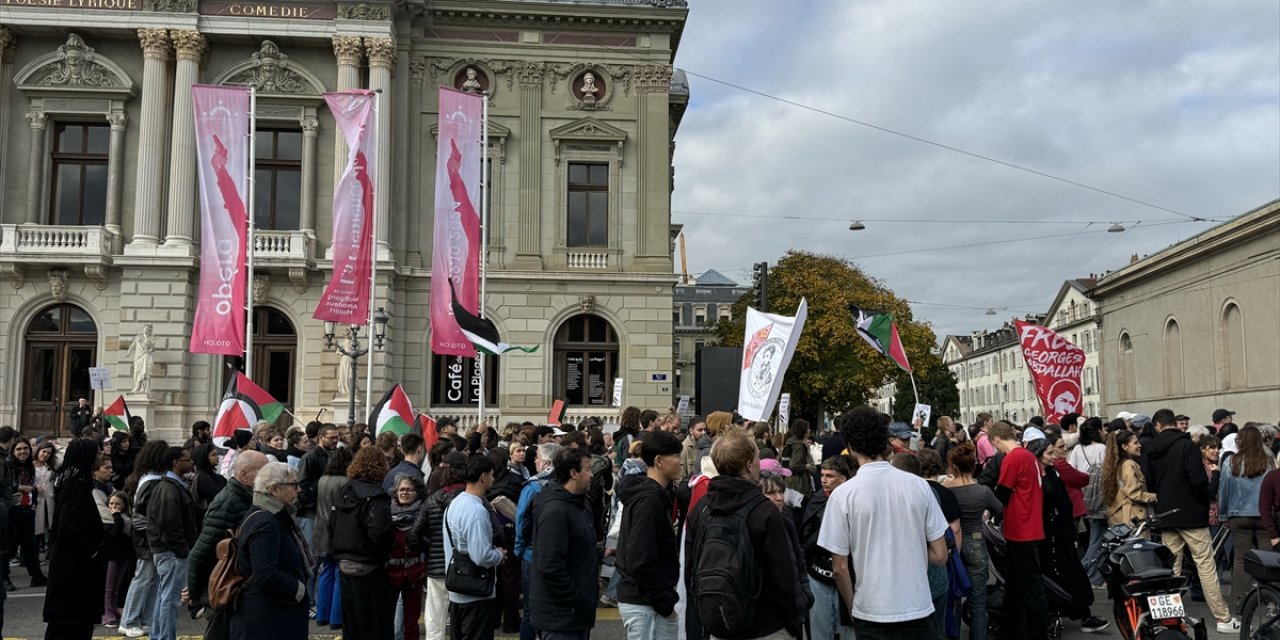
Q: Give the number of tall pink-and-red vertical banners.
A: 3